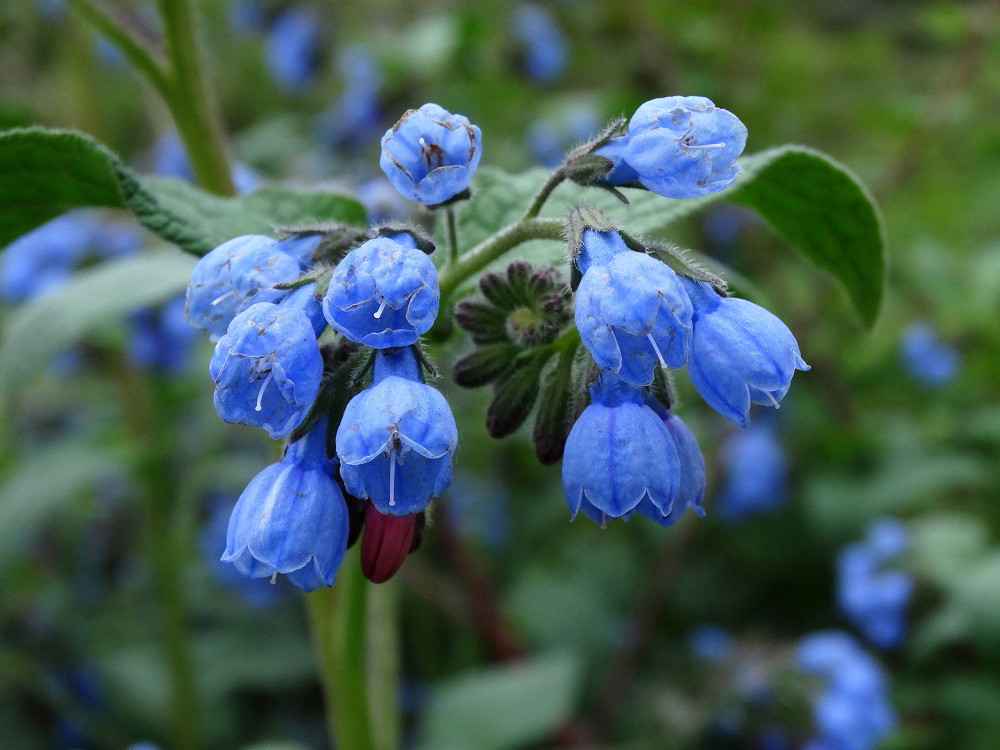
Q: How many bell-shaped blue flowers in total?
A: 11